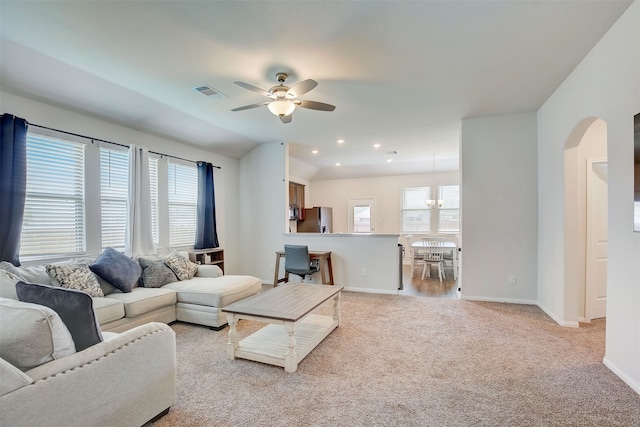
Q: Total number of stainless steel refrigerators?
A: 1